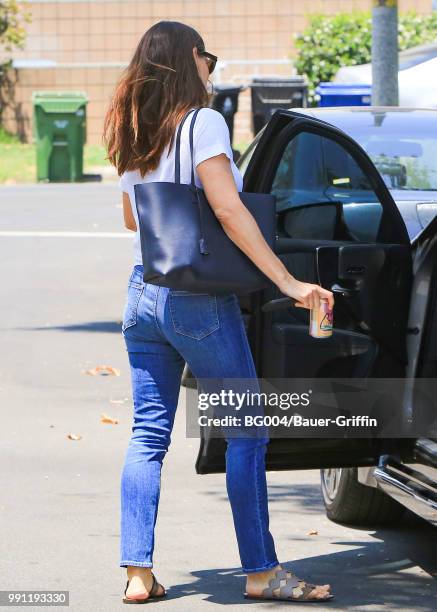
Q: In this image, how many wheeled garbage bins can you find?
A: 4